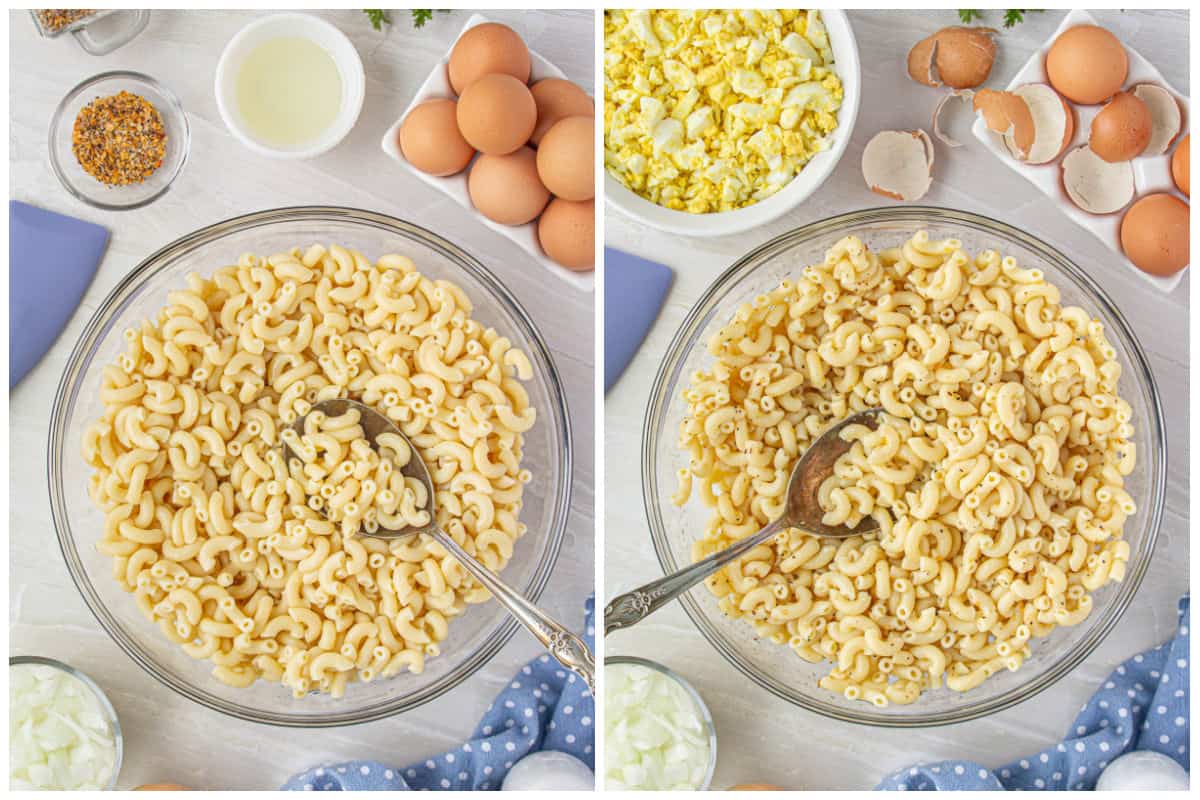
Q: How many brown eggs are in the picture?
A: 10